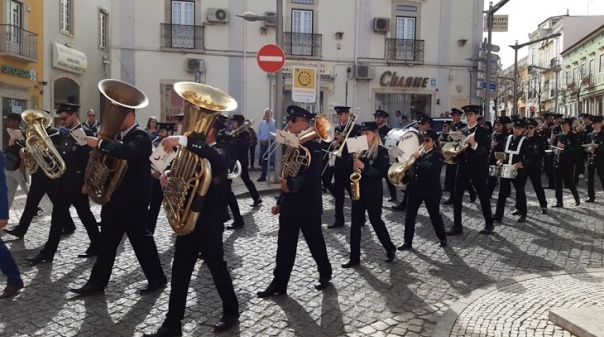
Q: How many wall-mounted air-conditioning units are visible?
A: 5